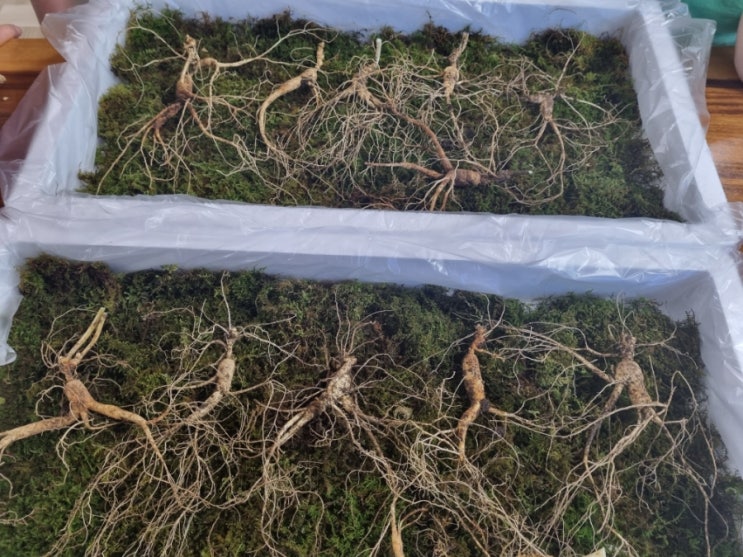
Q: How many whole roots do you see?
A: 11